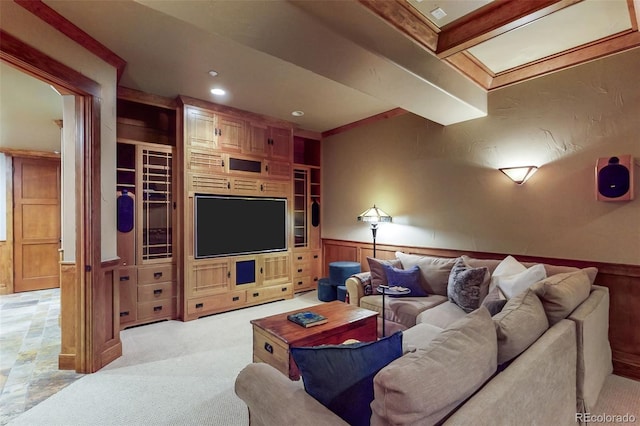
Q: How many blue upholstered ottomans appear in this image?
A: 3